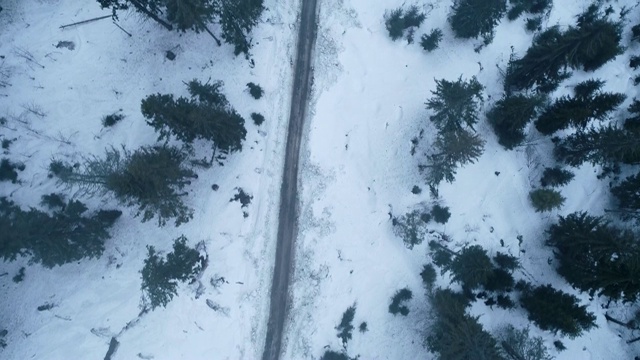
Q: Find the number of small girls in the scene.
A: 0